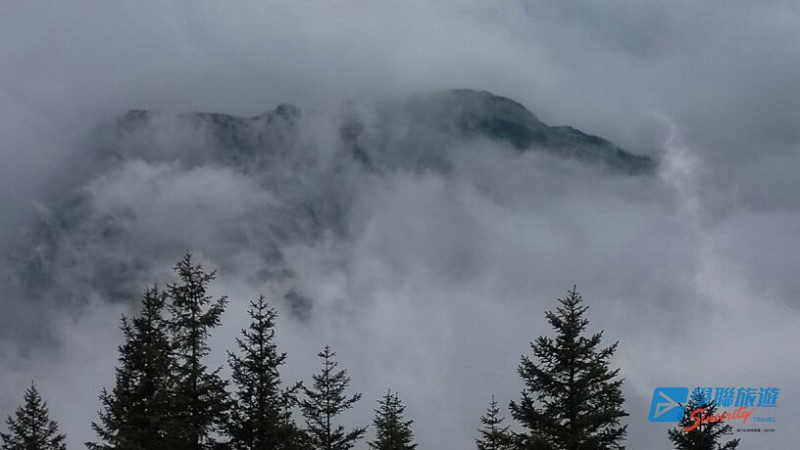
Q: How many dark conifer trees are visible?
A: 9